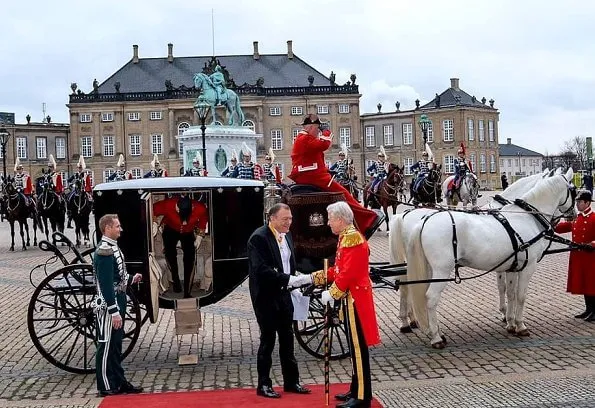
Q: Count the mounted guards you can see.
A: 13